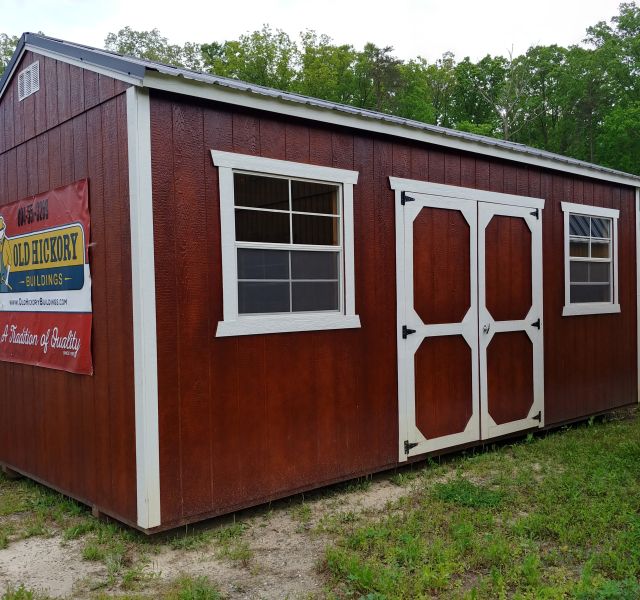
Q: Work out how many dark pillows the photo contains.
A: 0